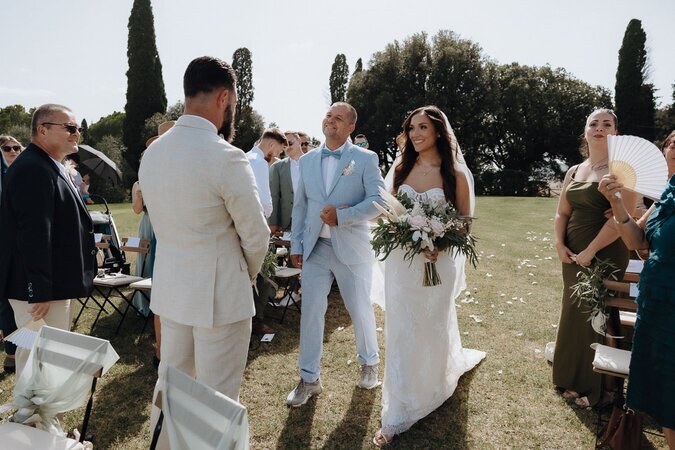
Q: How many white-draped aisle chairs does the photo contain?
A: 2